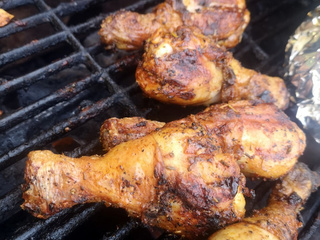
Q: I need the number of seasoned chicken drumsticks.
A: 5